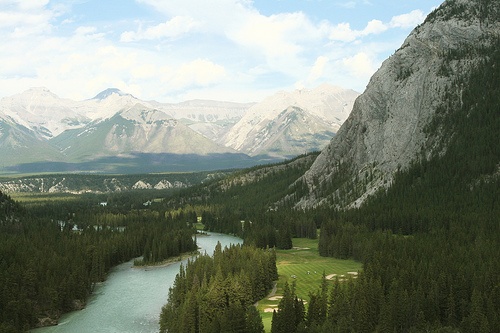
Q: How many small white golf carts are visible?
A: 3